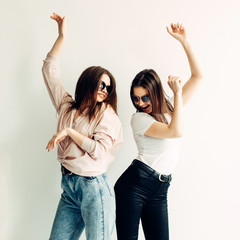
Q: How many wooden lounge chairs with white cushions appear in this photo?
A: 0